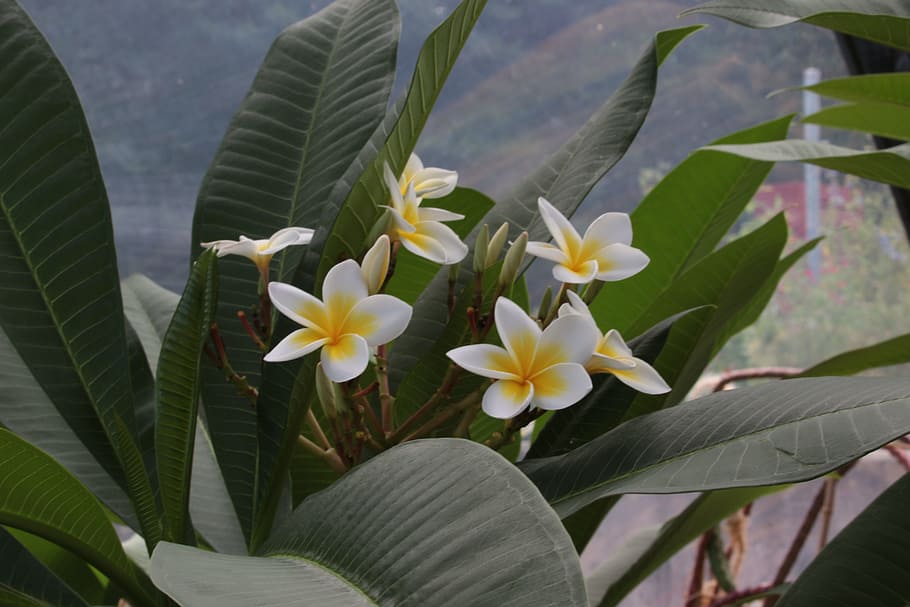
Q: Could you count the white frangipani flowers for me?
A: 7